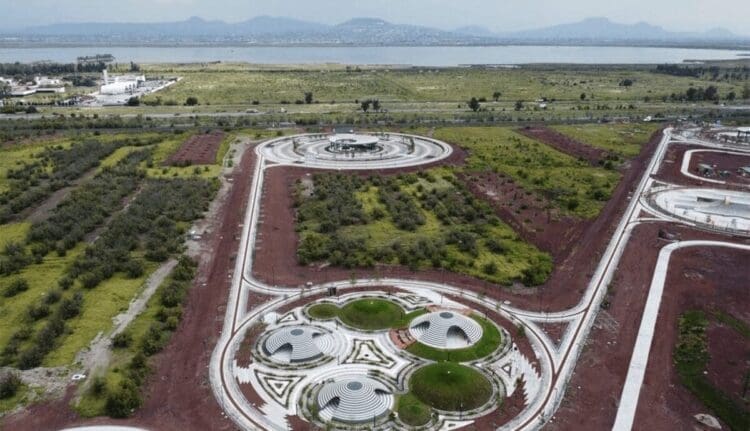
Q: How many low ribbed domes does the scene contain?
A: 3